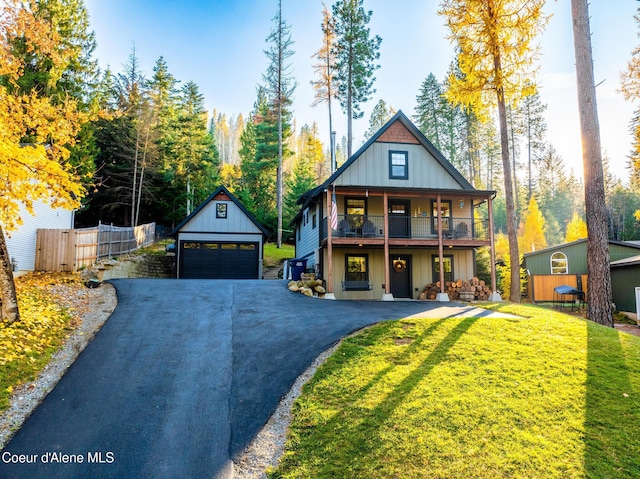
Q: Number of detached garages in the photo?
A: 1